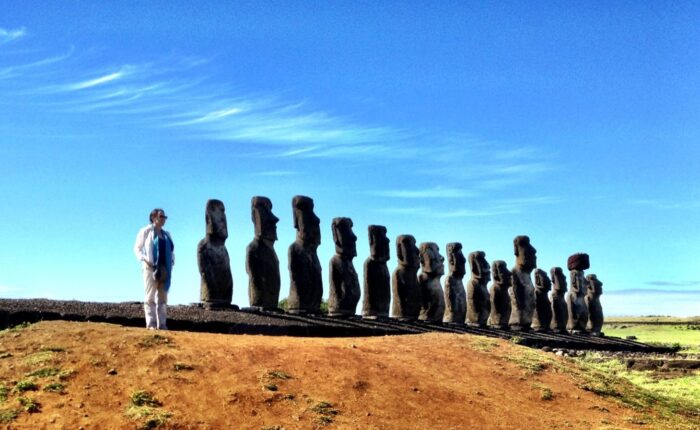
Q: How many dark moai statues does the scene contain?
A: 15